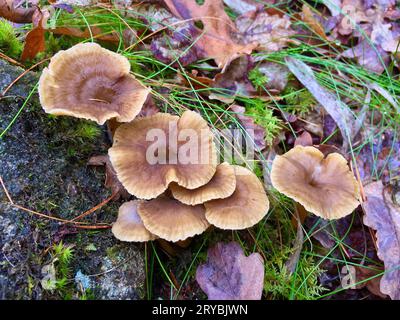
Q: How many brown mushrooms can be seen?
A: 7